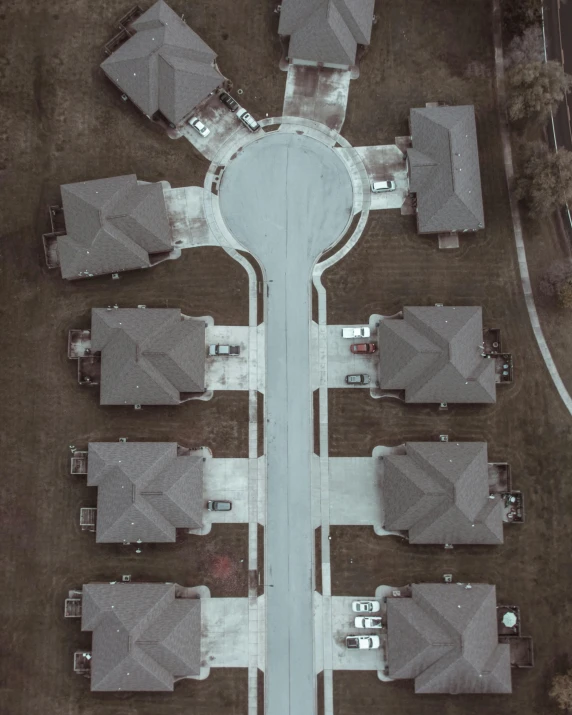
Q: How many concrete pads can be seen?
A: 10